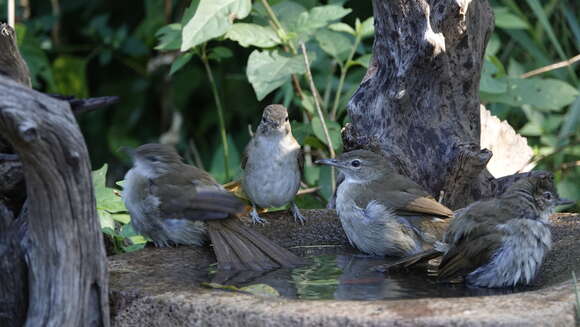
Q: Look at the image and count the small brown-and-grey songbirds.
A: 4